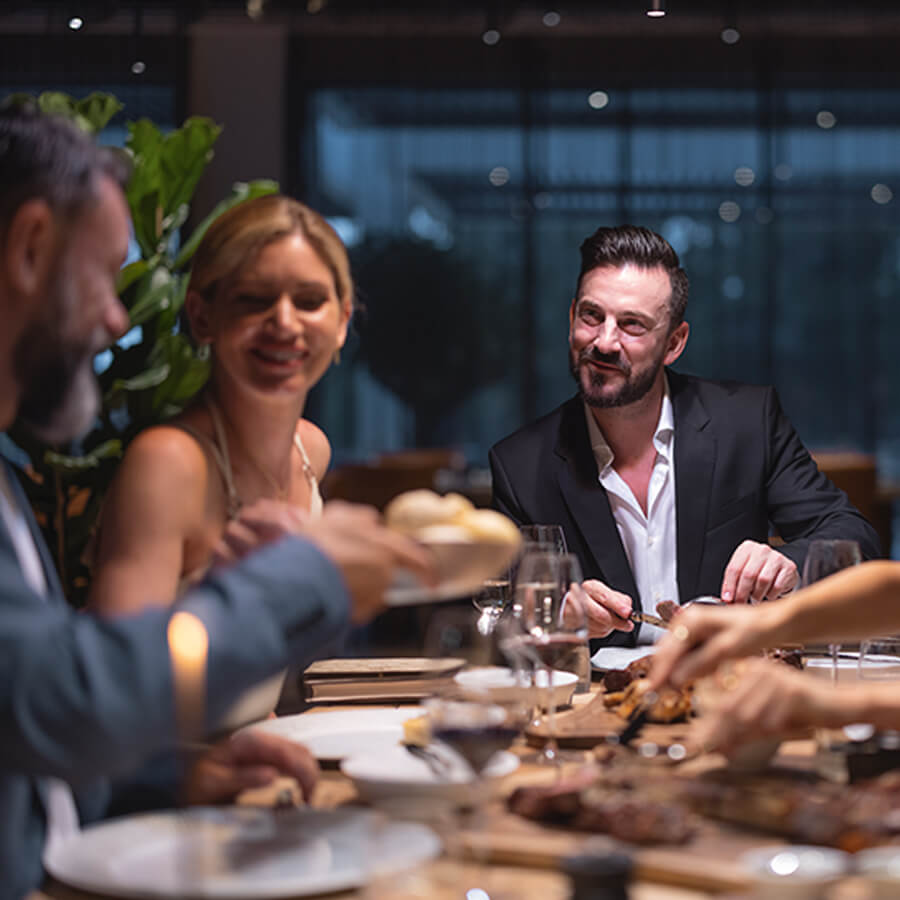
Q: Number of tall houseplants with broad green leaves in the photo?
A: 1